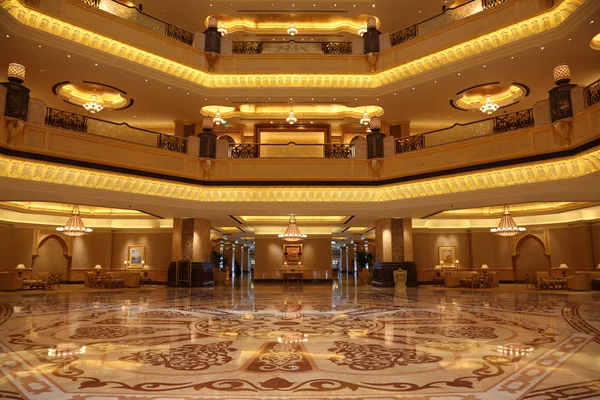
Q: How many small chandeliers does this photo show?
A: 8